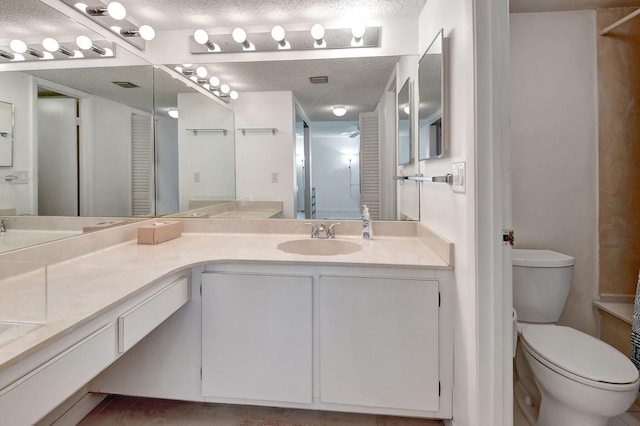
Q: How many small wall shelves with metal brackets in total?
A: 2